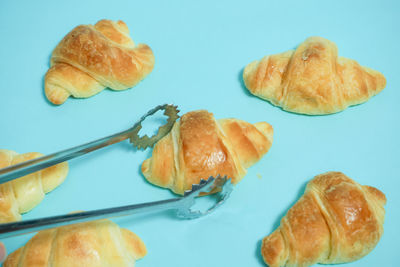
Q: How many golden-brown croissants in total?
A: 6